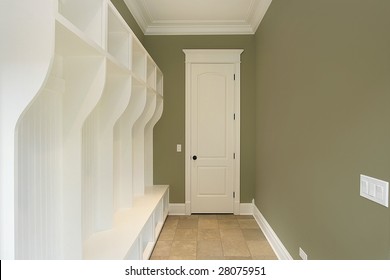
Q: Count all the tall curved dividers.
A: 6